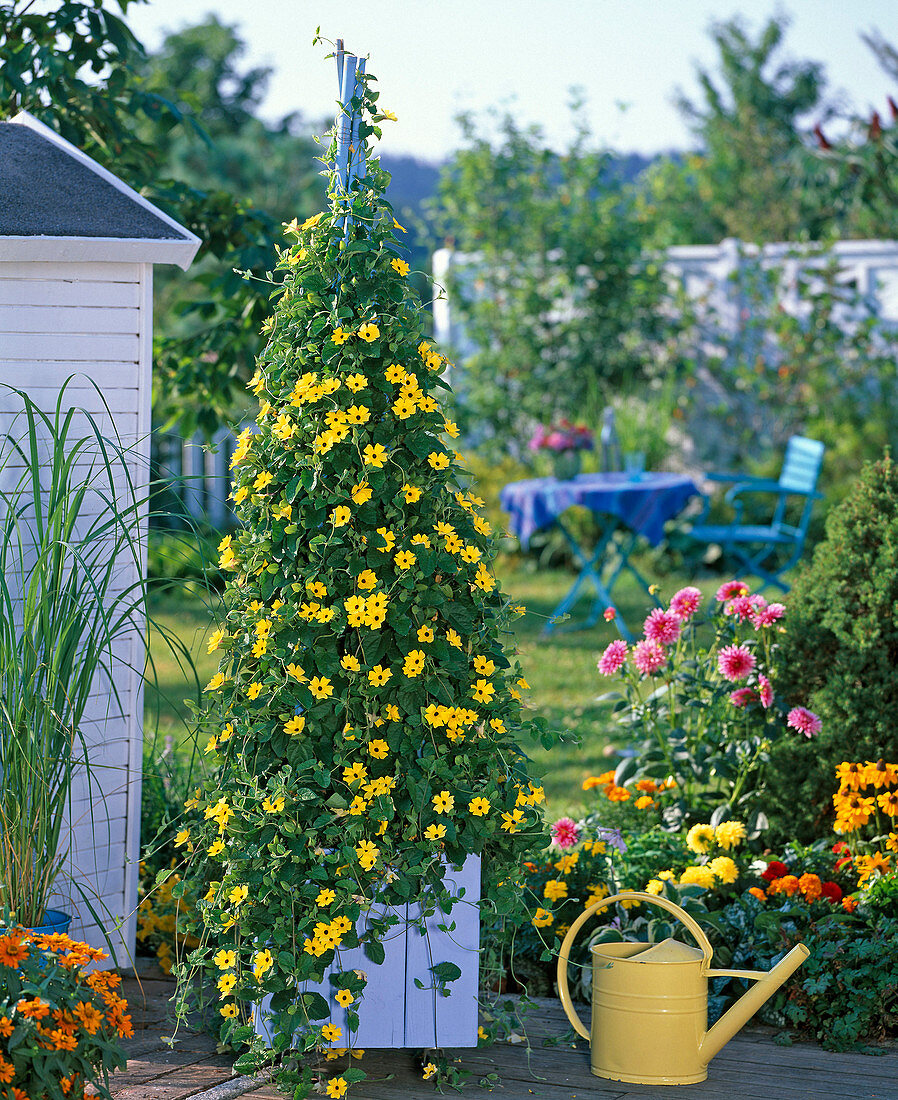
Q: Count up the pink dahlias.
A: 12